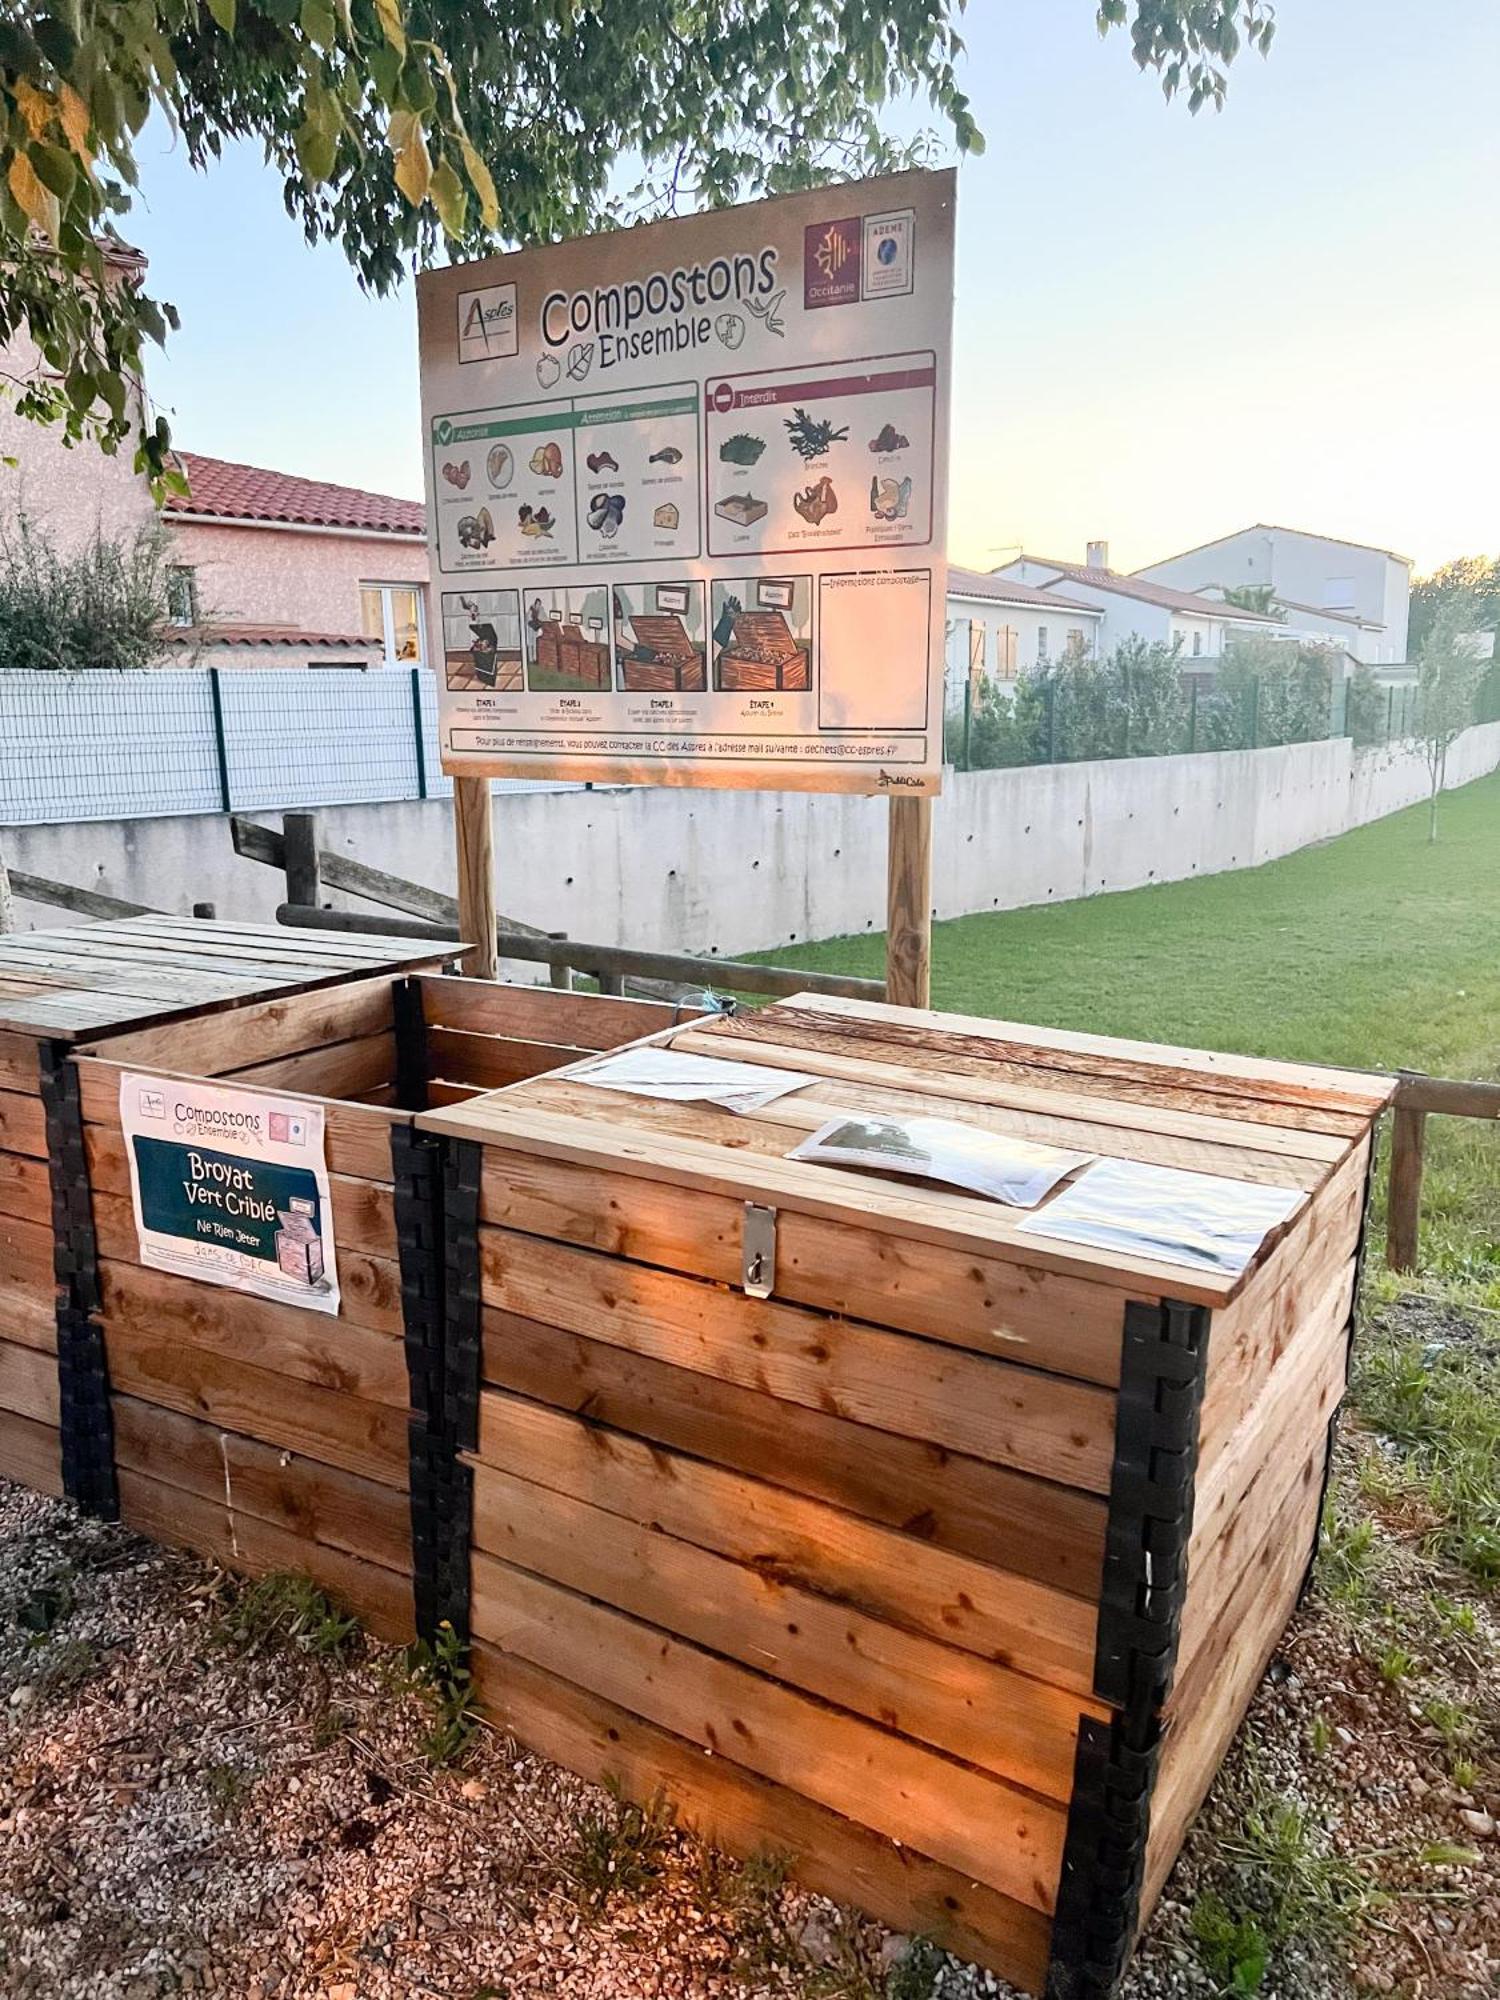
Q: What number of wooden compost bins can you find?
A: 3